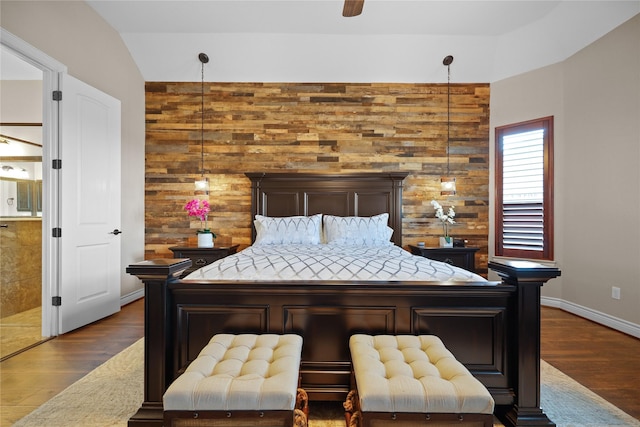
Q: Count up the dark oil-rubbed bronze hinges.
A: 4